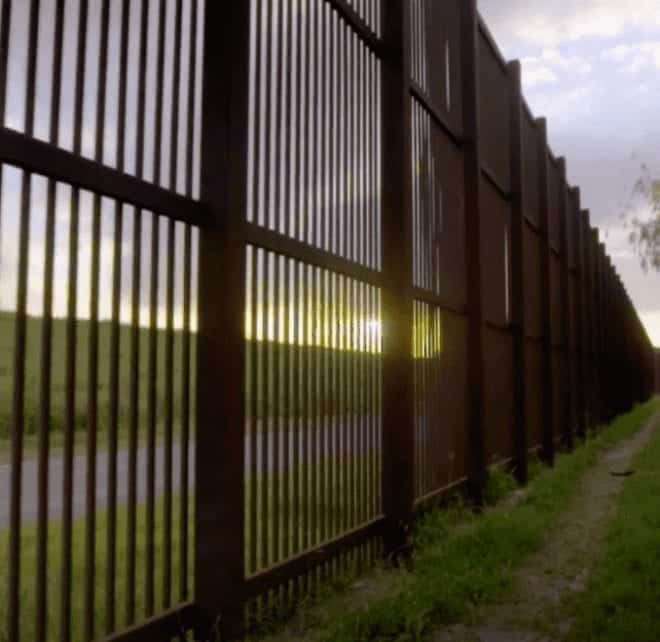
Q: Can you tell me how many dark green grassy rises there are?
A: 1